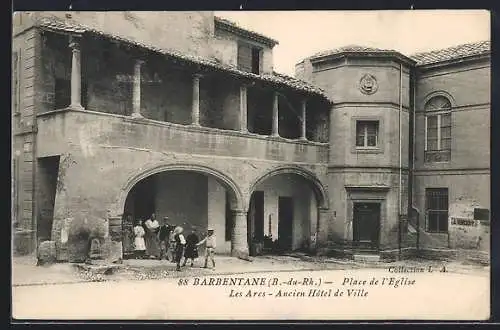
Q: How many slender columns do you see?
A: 6